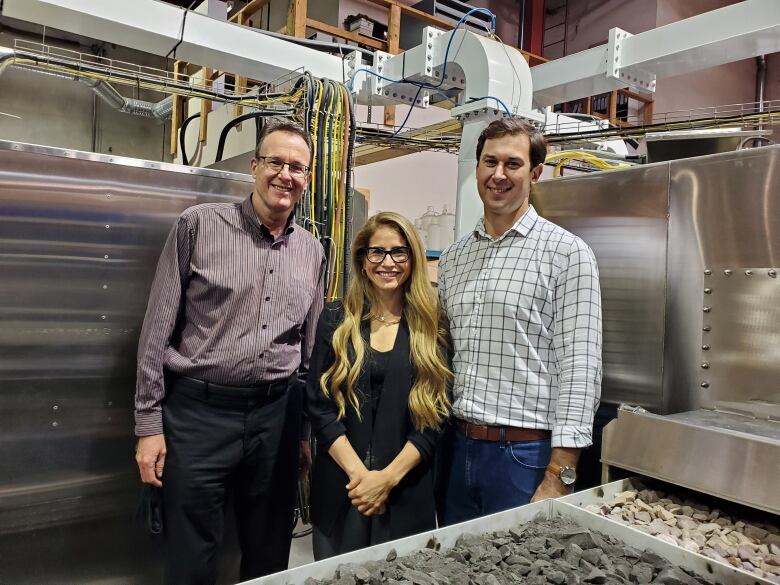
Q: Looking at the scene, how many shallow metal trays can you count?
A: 2